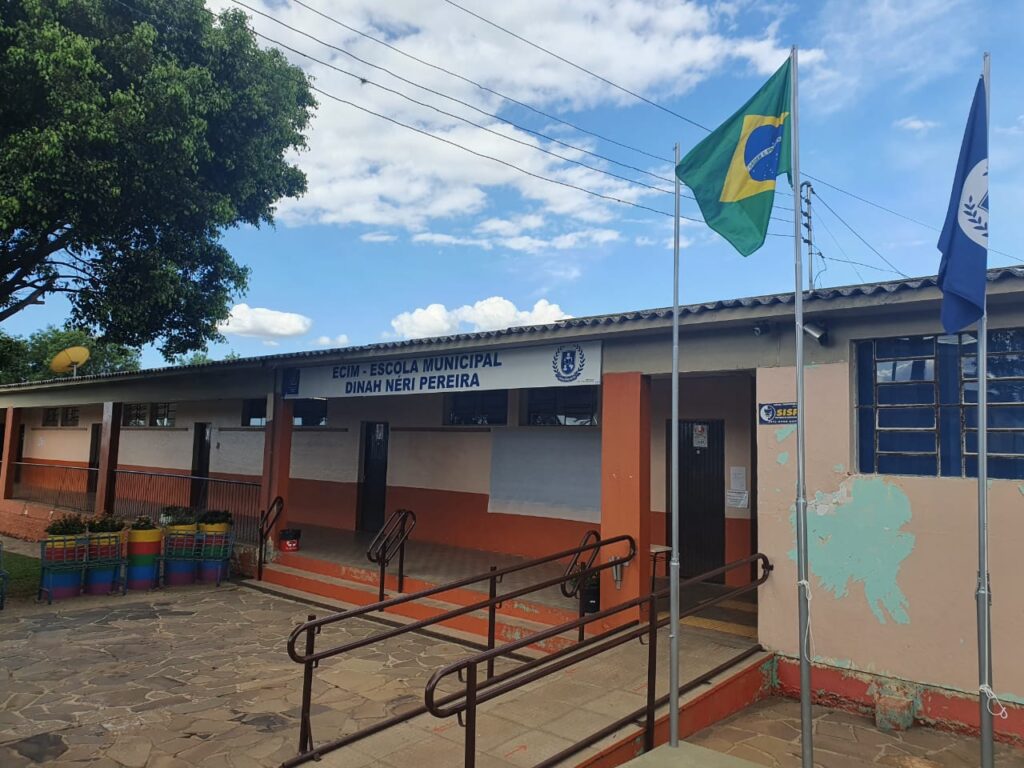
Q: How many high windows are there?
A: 8